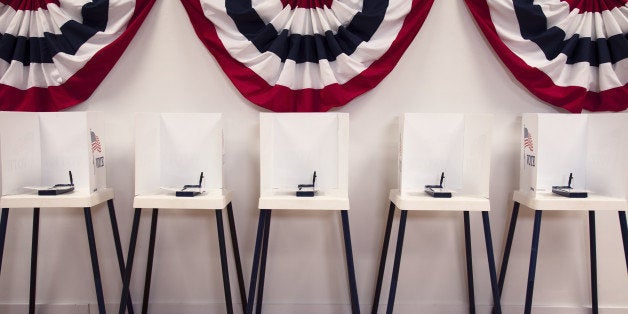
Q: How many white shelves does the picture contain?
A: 5